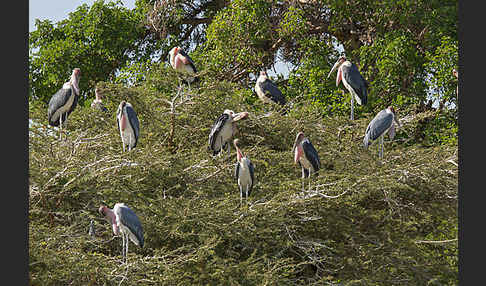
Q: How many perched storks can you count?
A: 11